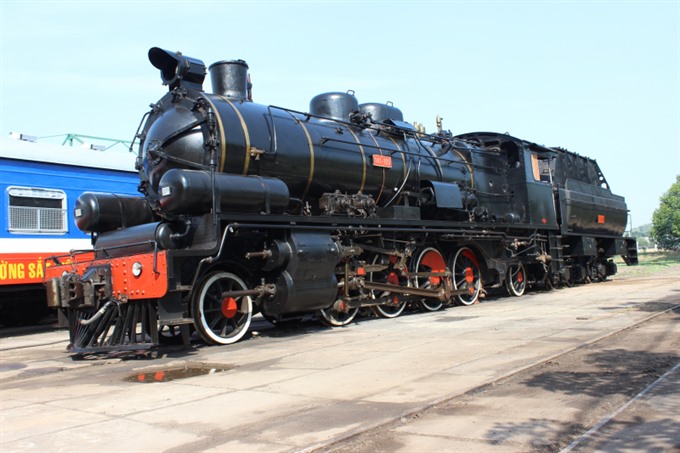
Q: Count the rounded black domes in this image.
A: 2